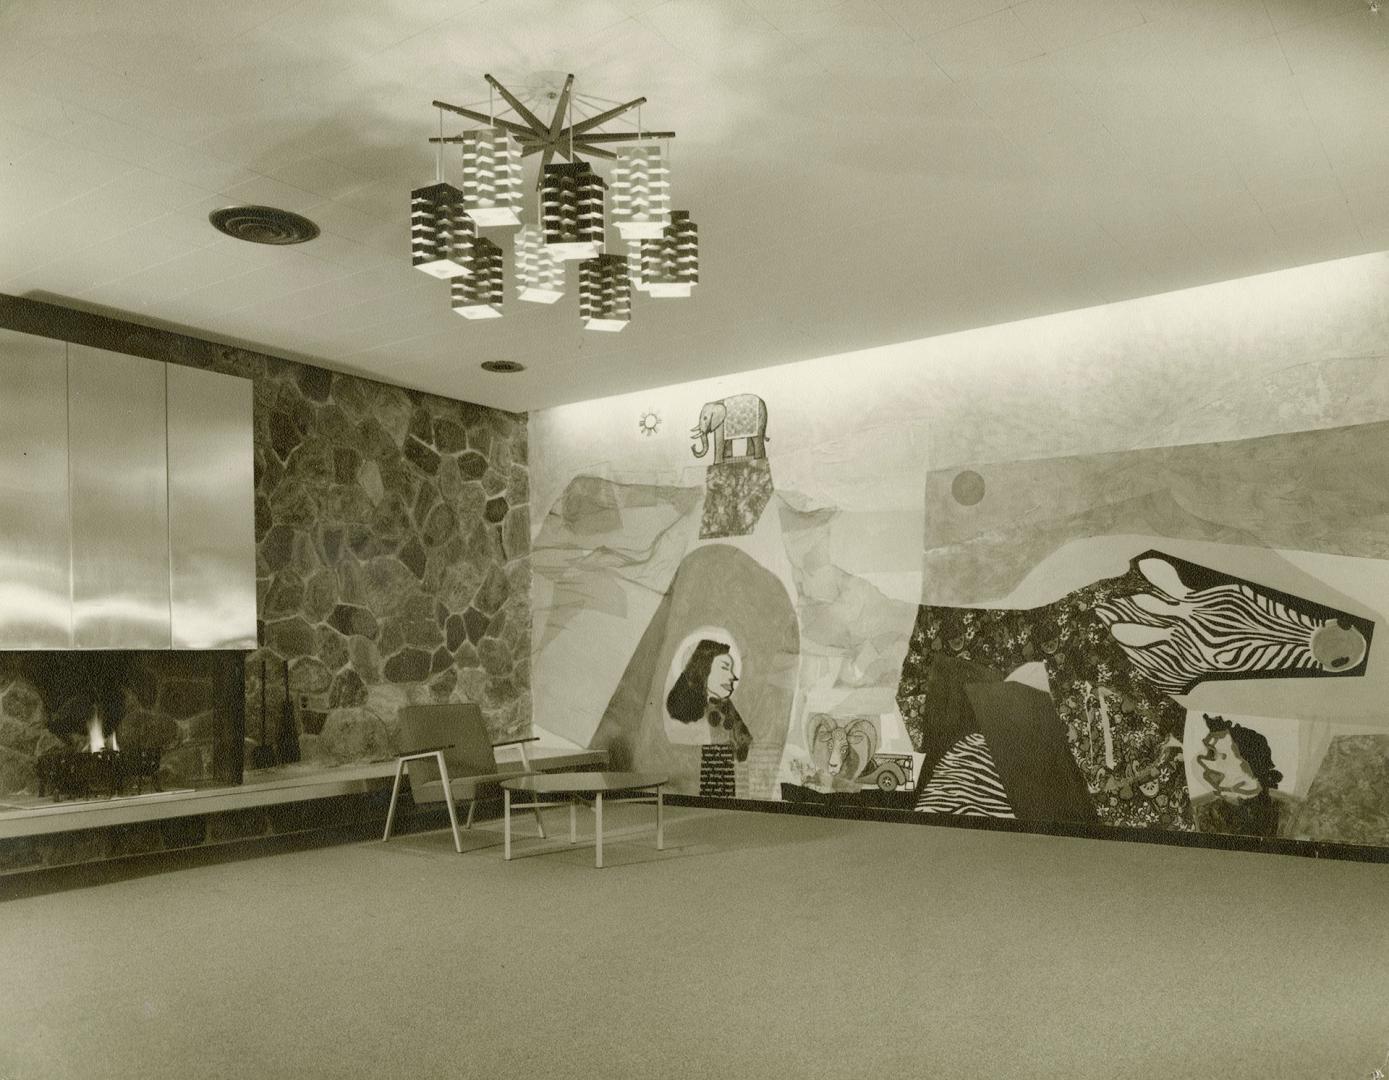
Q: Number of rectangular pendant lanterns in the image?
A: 9